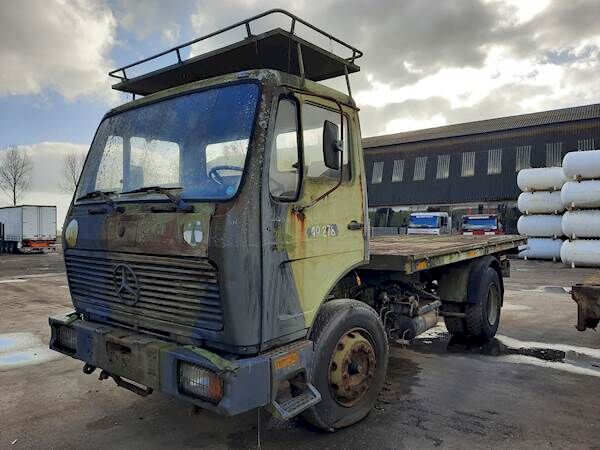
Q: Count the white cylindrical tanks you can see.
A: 8